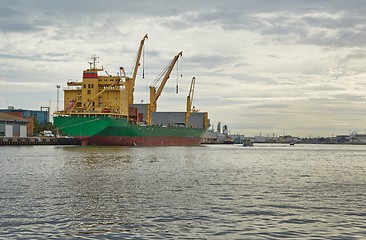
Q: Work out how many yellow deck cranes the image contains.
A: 3